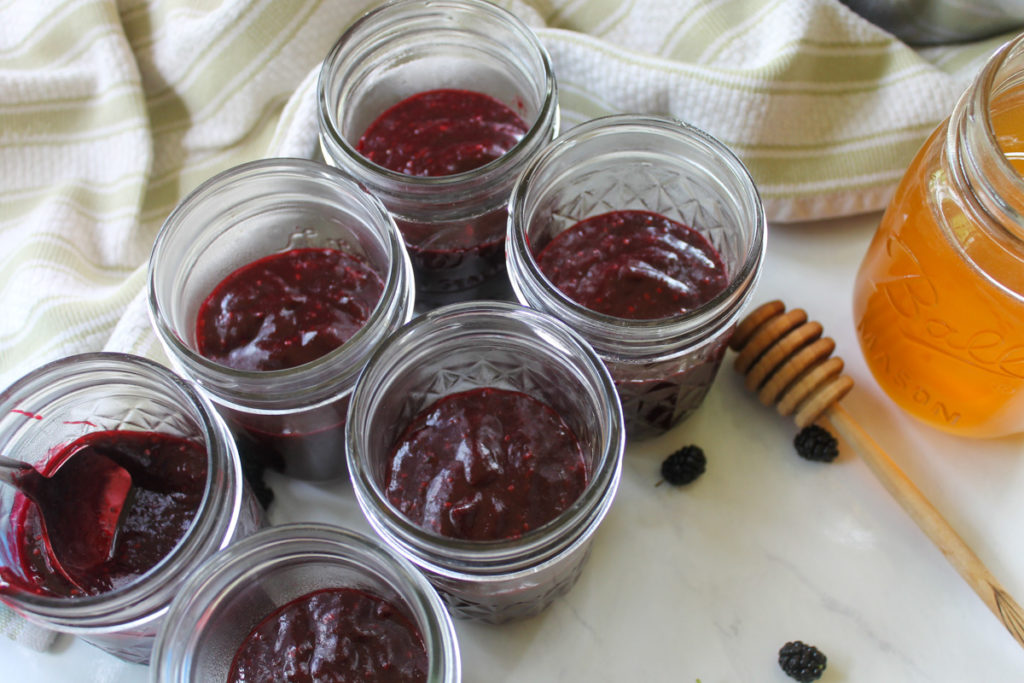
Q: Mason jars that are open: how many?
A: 7